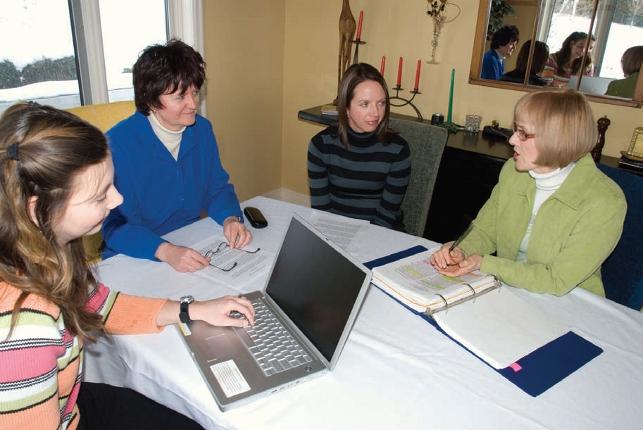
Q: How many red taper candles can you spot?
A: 4